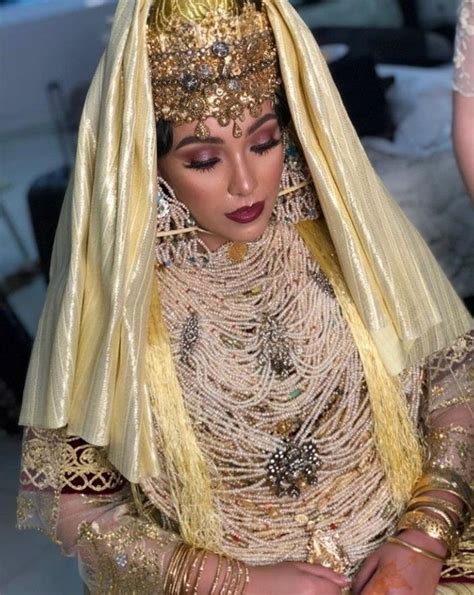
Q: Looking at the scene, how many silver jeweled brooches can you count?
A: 4